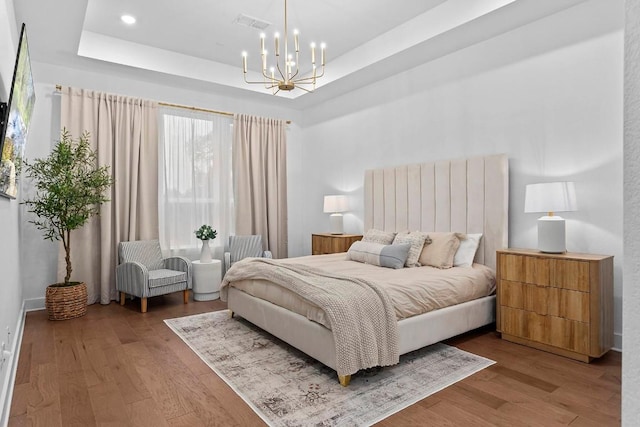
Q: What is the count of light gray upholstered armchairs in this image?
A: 2